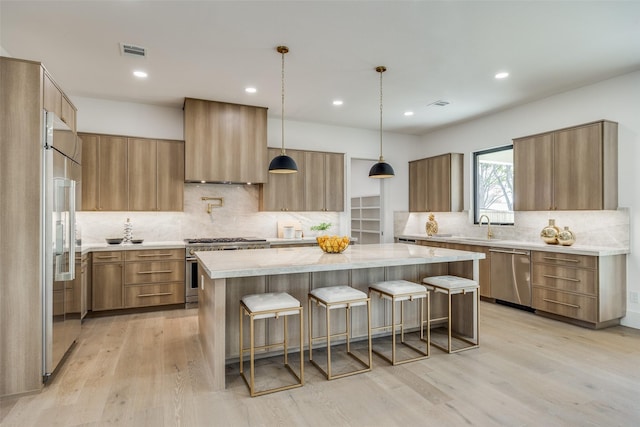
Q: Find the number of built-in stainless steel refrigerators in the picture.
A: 1